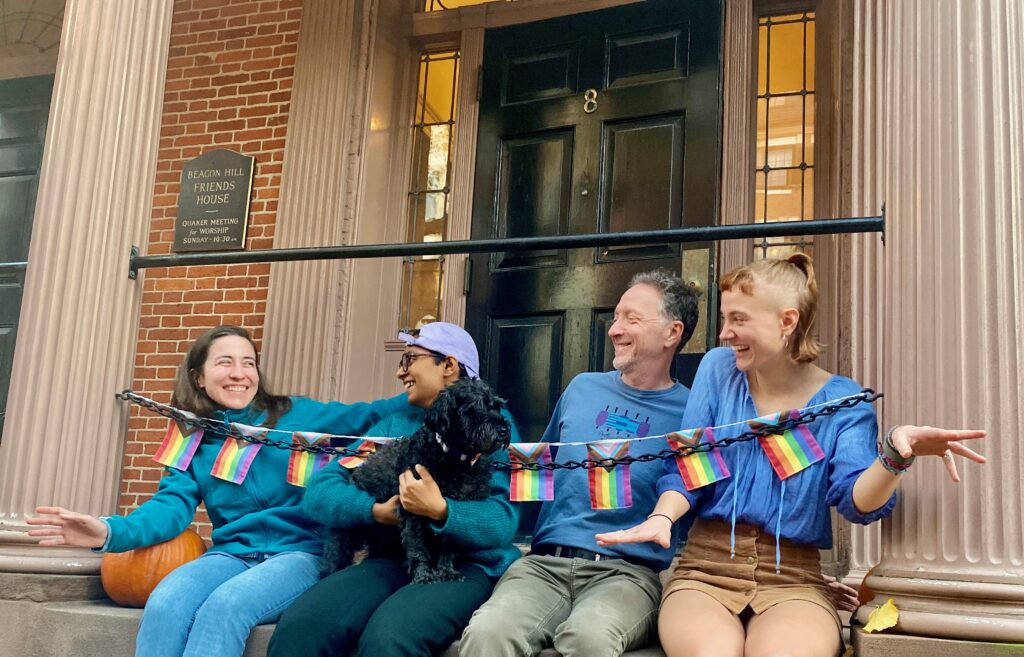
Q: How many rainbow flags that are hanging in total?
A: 8